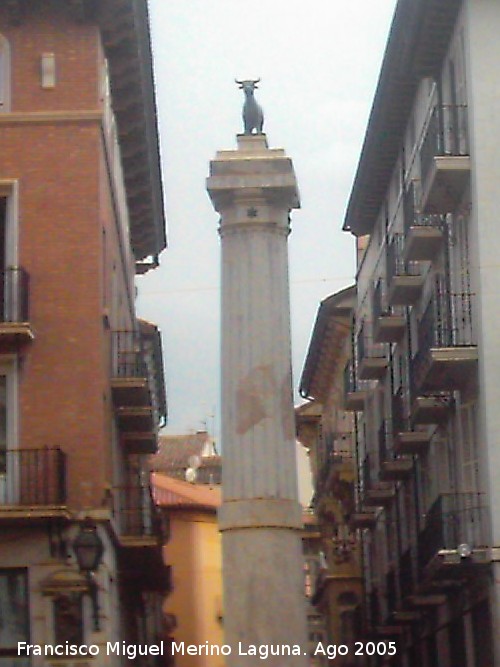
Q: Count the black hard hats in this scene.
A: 0